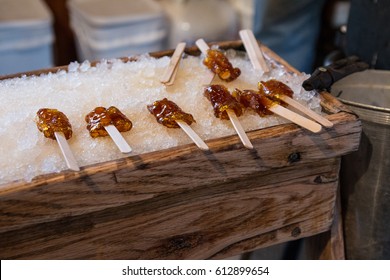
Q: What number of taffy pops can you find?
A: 7